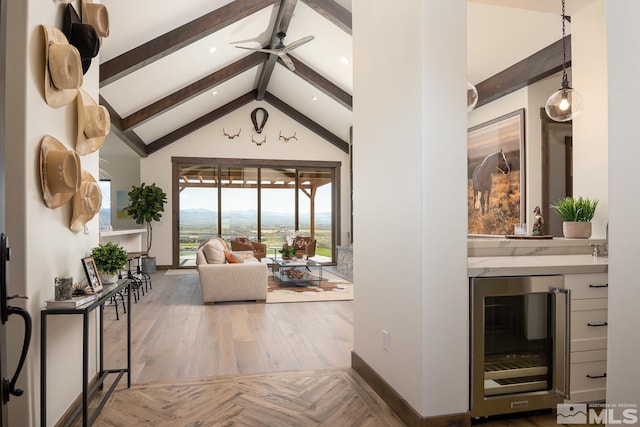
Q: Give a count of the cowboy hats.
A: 6